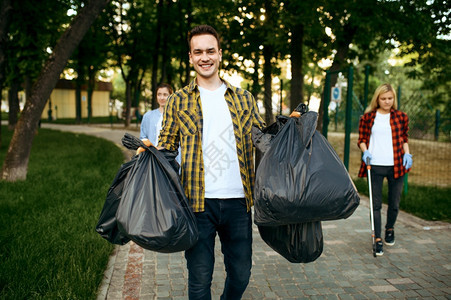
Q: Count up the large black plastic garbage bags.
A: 4